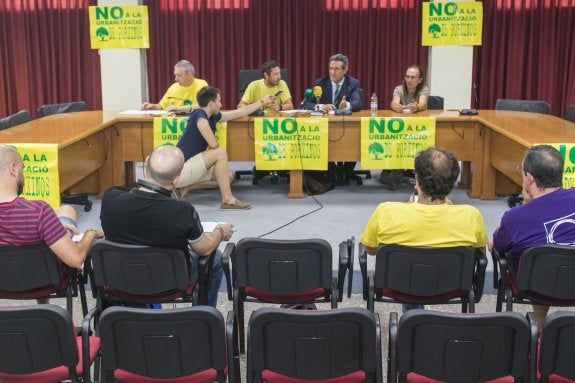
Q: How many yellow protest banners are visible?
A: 7